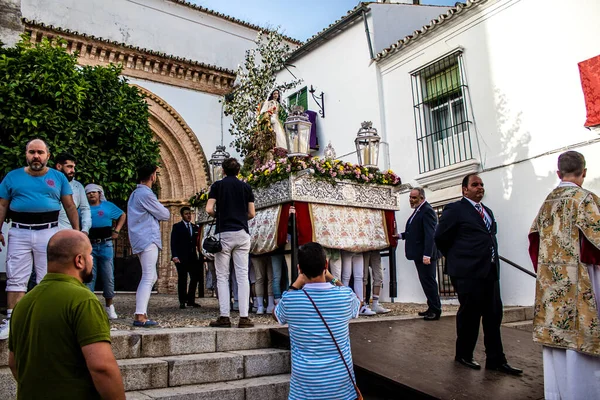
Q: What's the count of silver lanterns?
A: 3